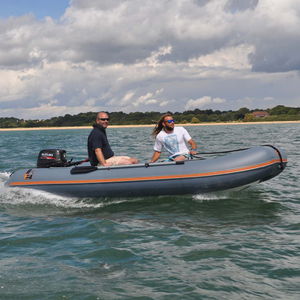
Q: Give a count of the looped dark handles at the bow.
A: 1